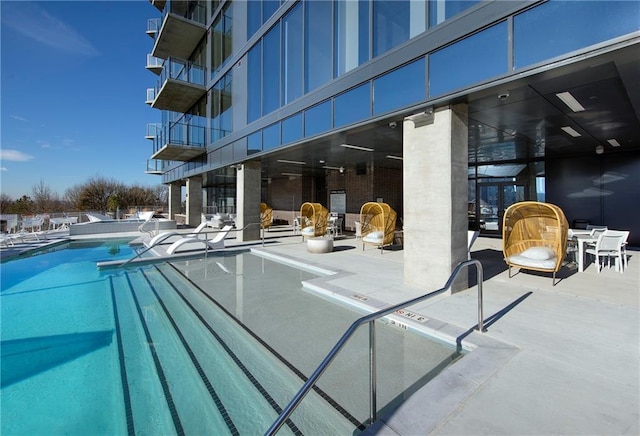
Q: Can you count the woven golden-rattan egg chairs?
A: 4